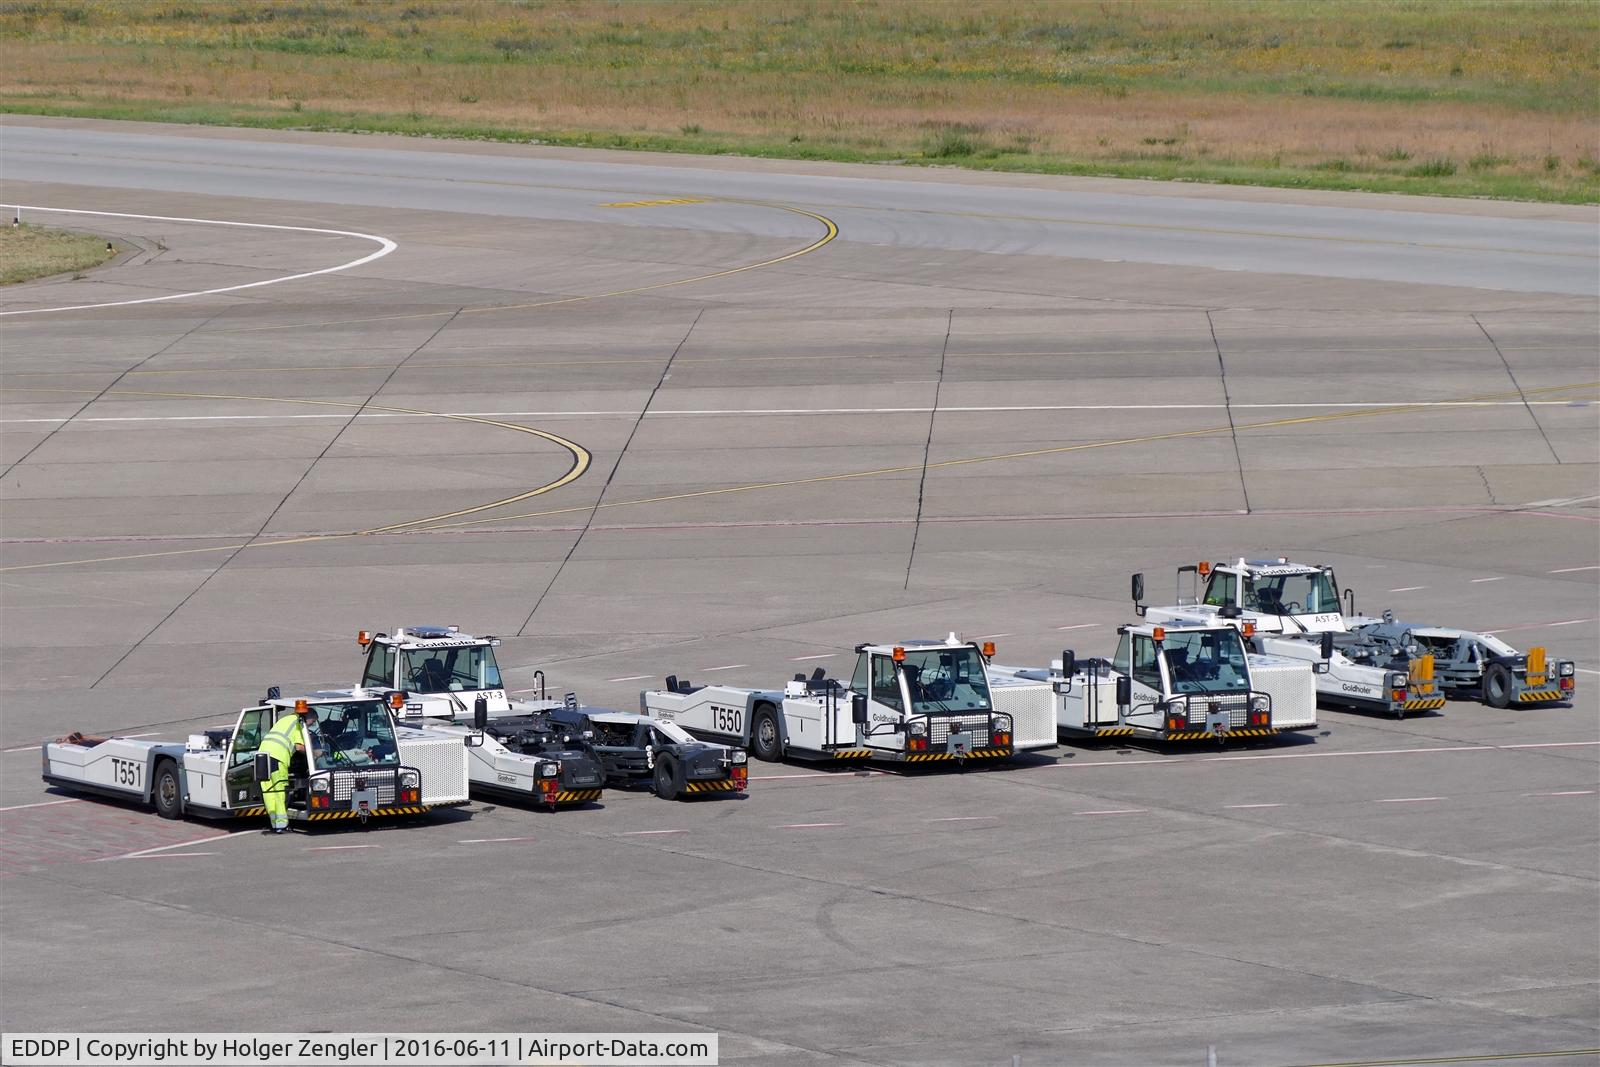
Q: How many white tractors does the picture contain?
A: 5